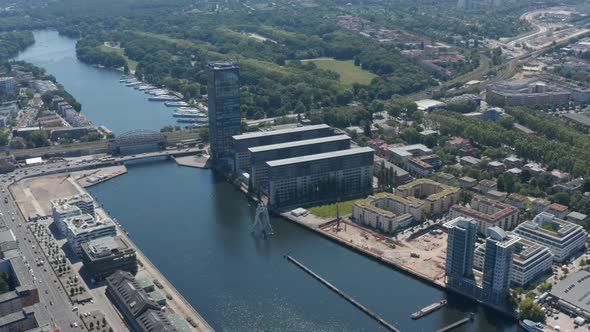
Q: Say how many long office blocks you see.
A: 3